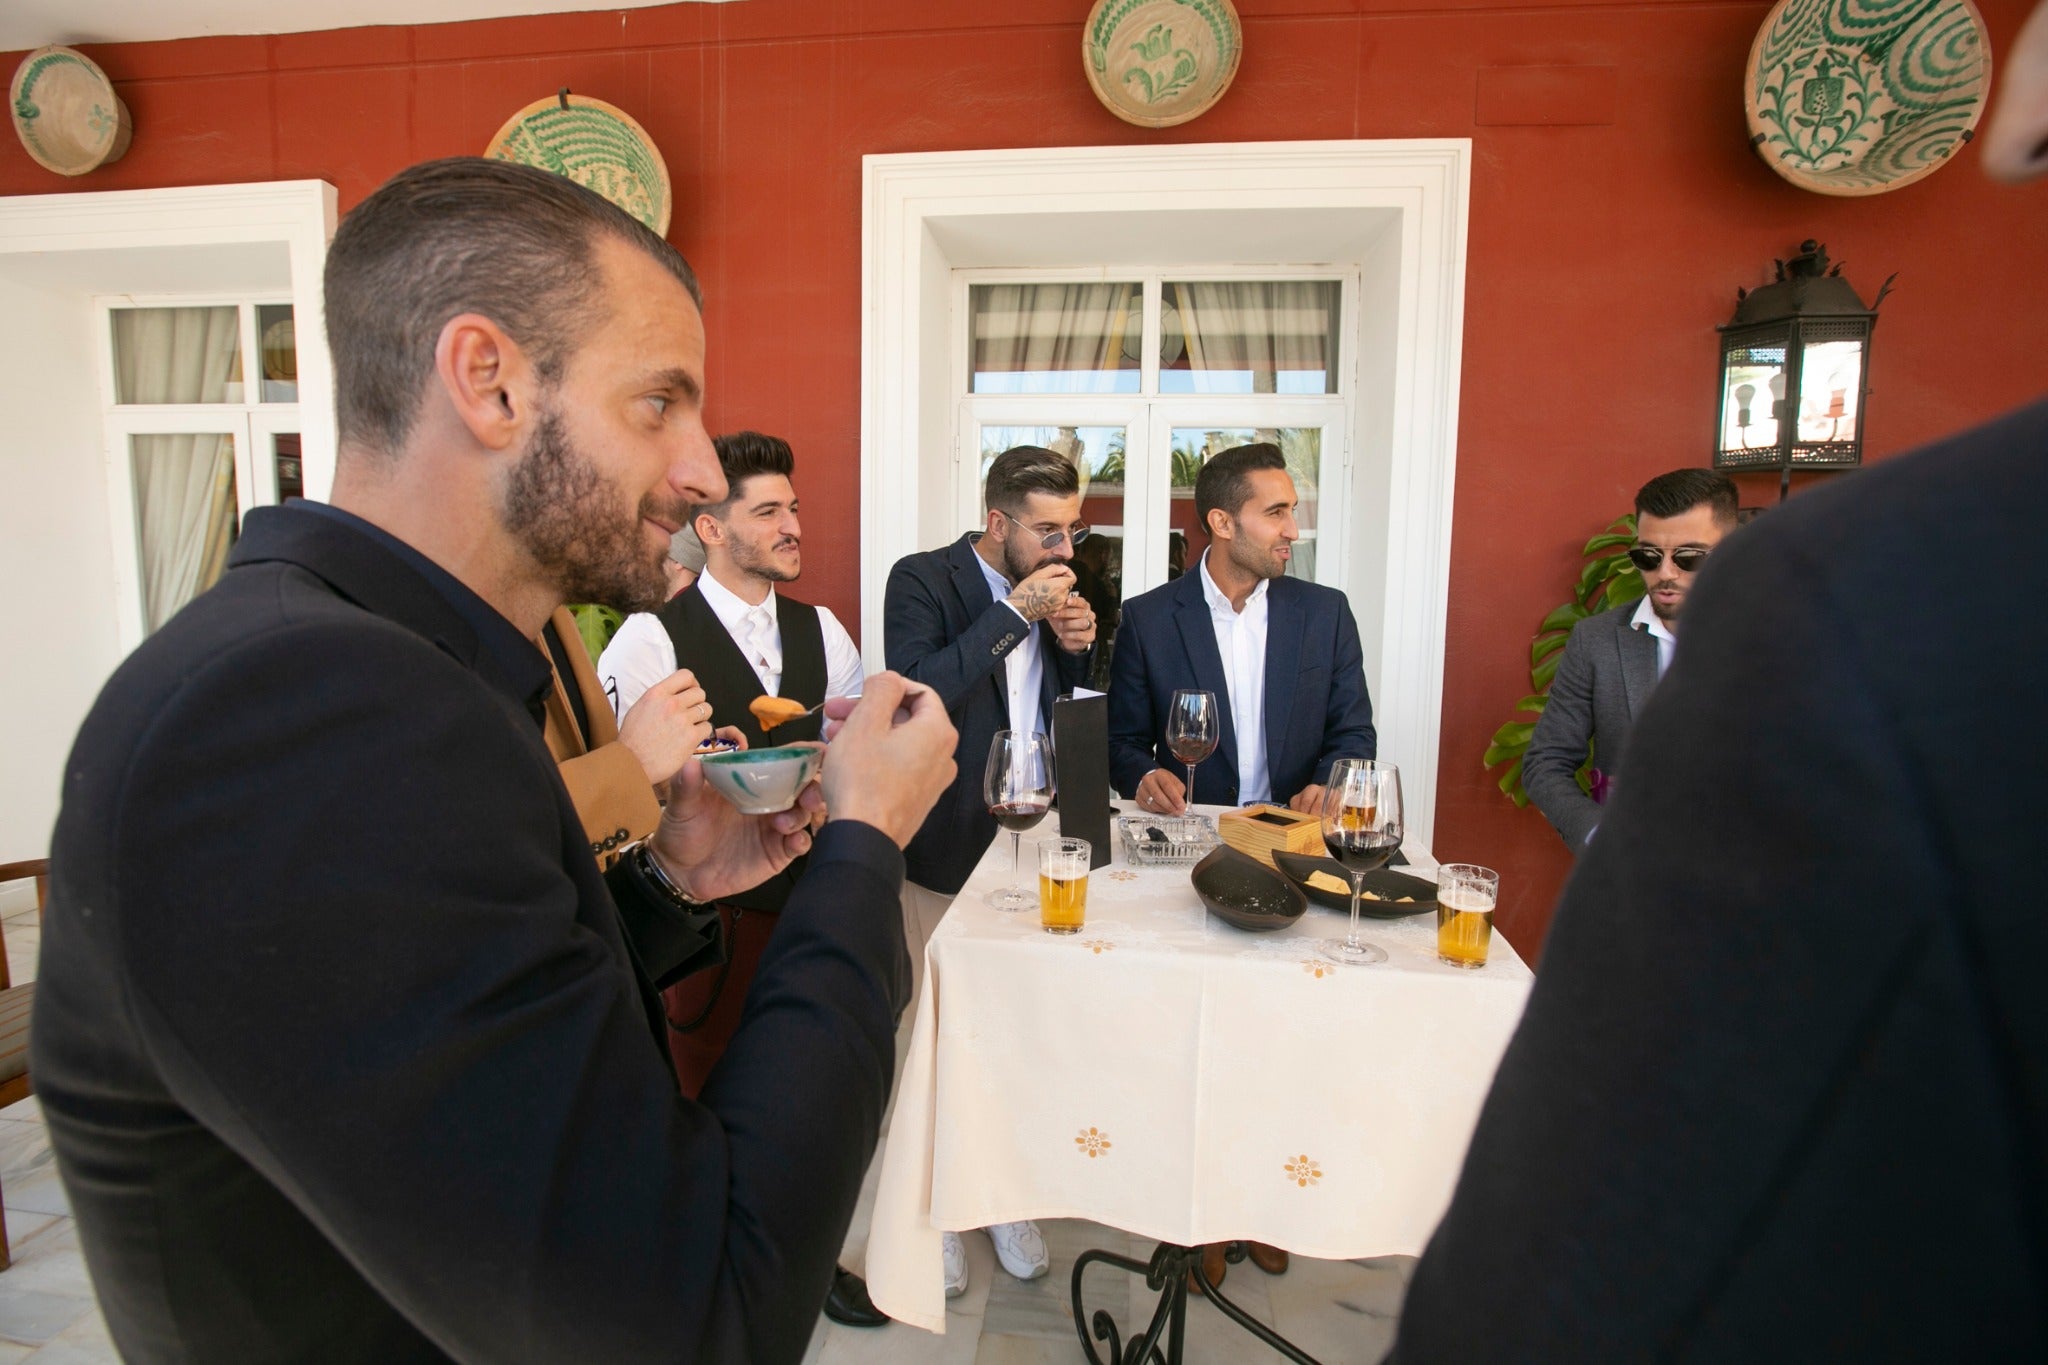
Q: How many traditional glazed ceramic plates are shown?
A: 4